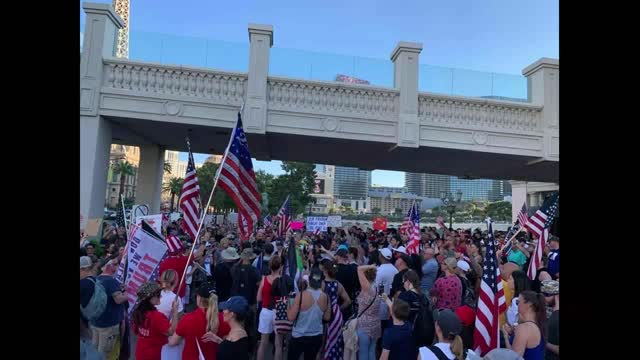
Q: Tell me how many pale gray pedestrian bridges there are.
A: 1